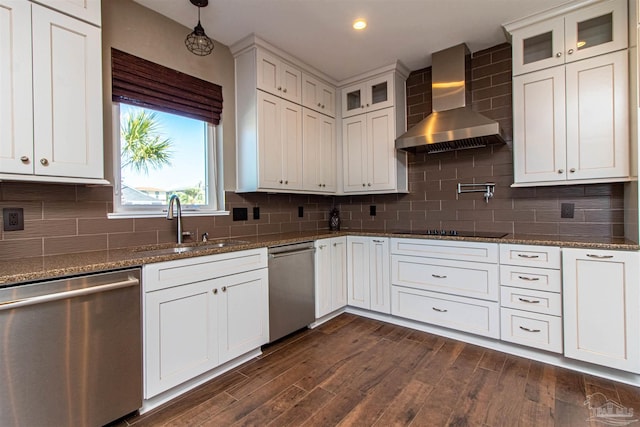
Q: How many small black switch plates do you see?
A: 6